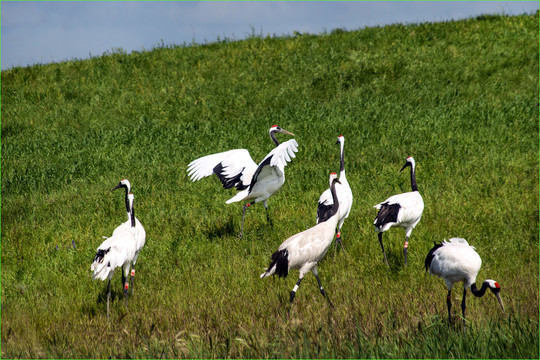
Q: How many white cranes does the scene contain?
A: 7